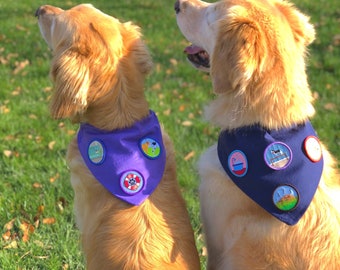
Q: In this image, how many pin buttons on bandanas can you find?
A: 7